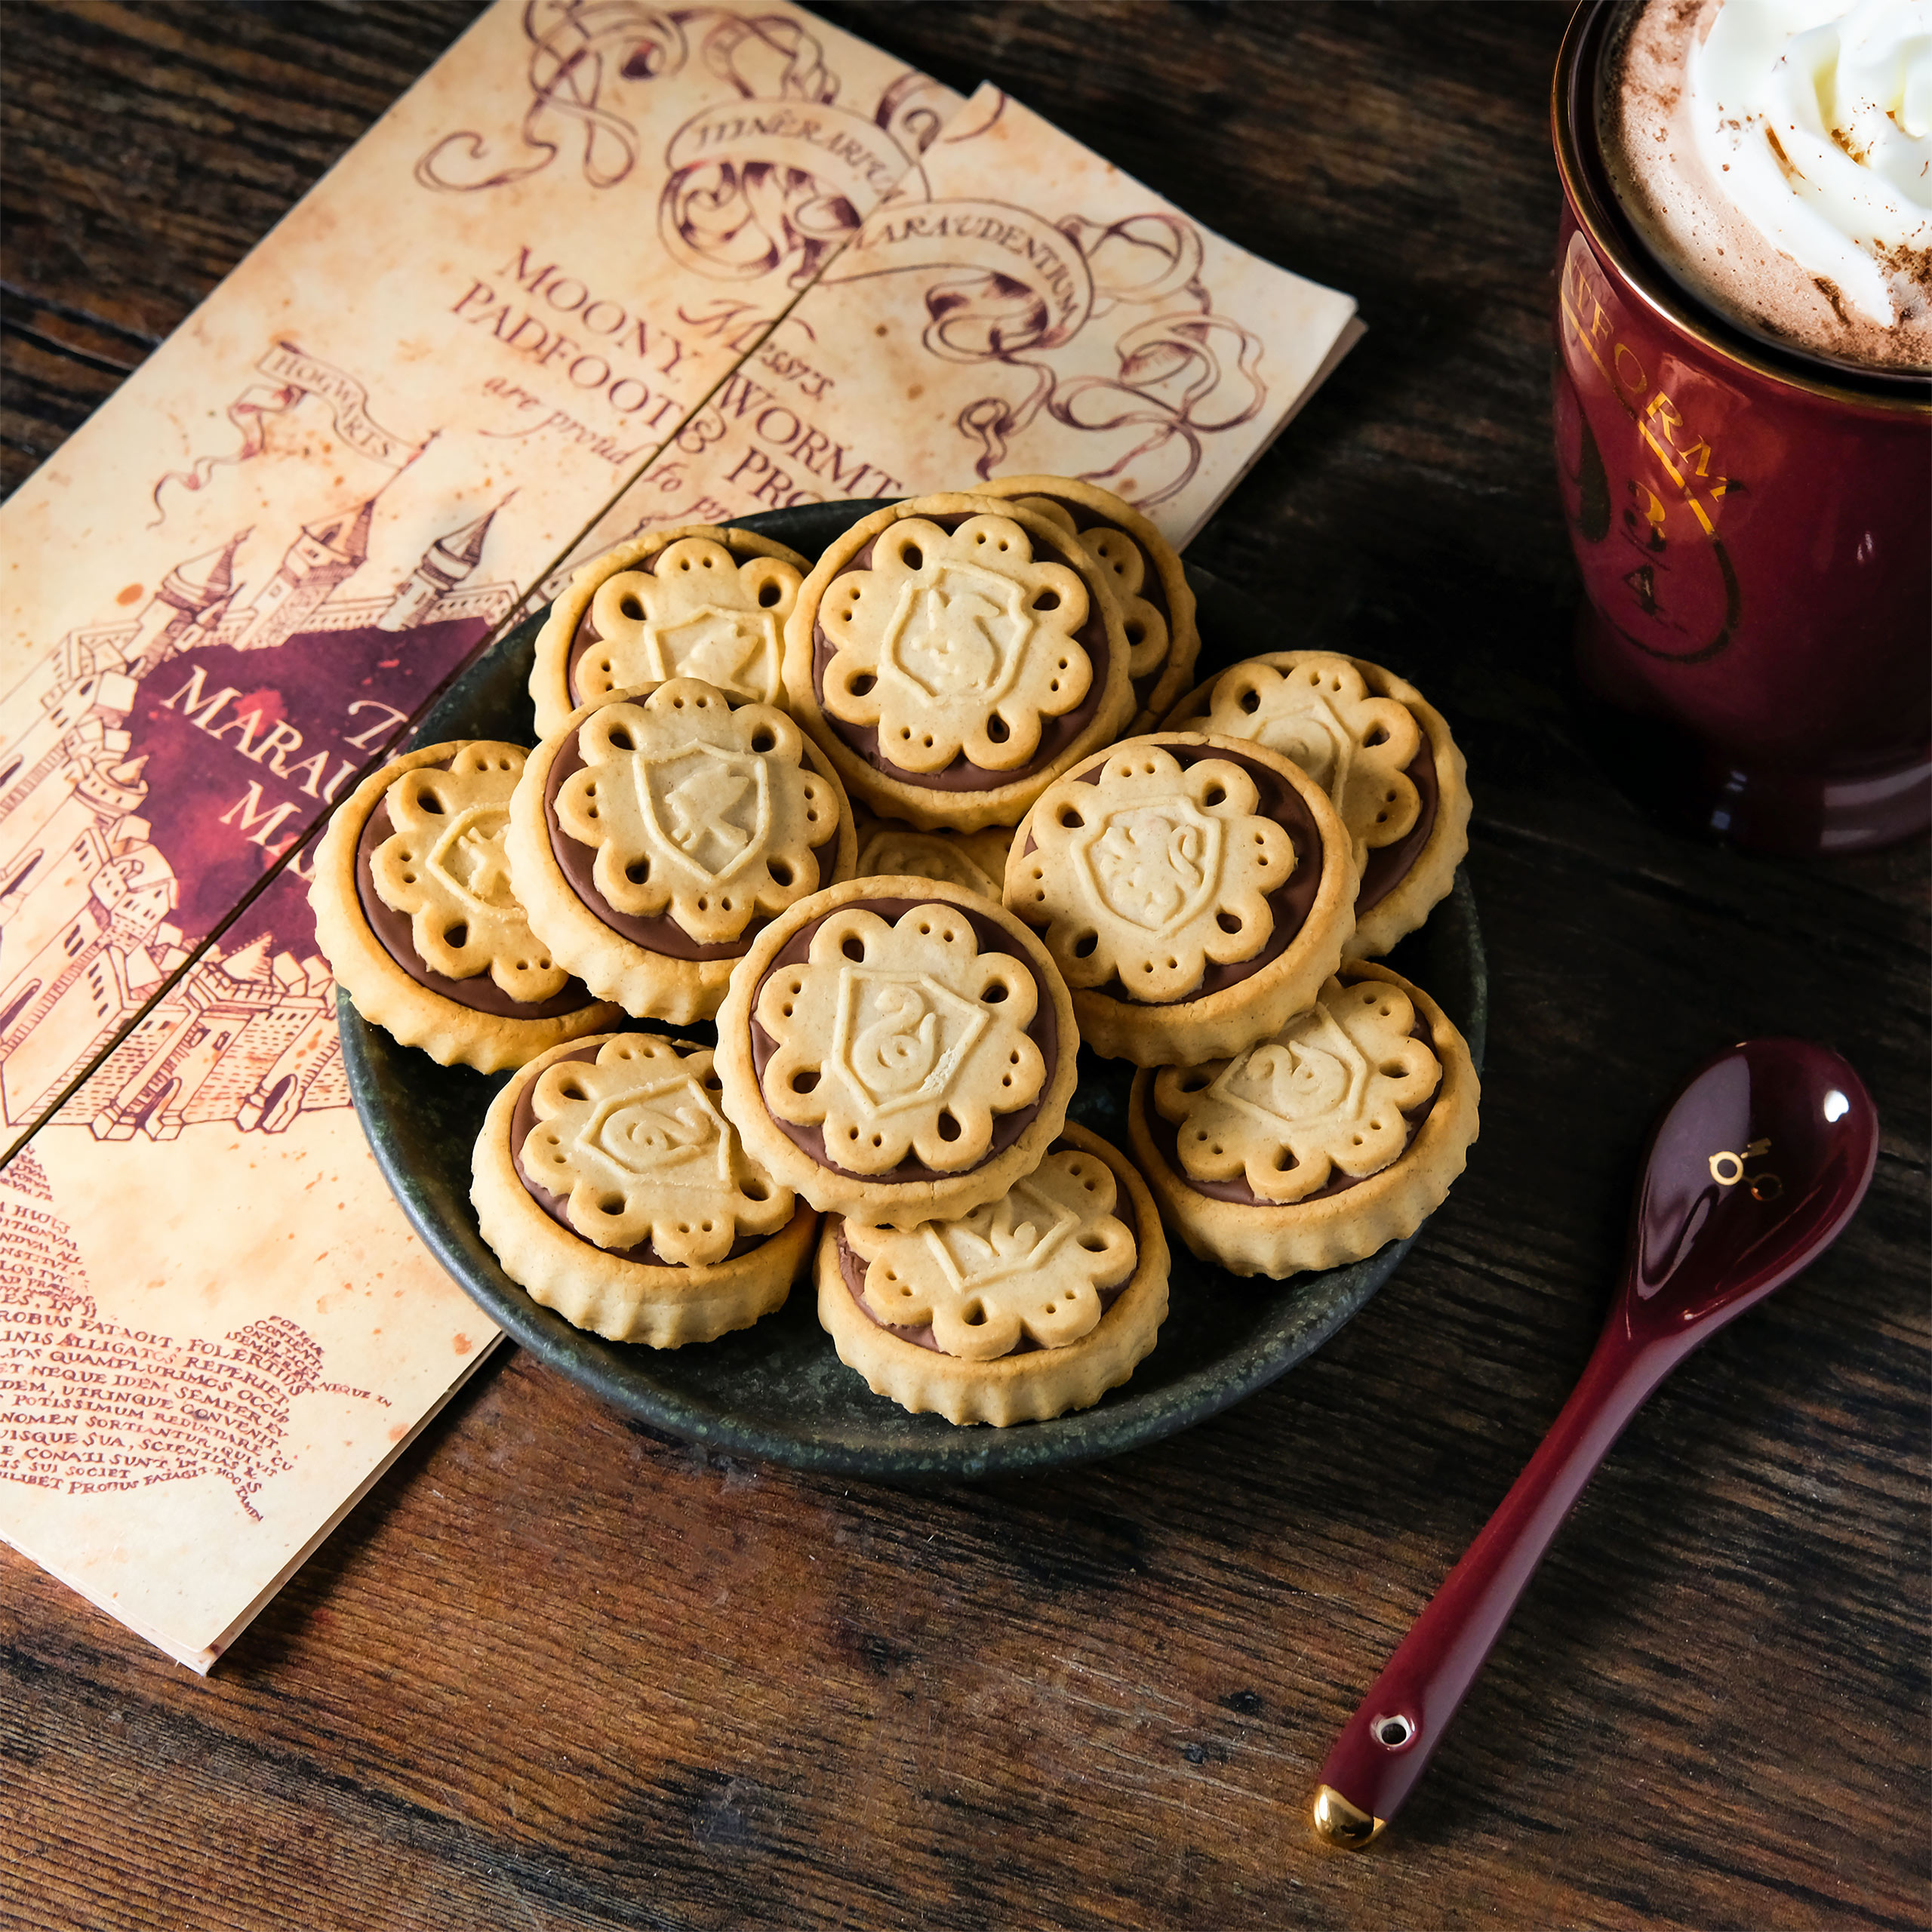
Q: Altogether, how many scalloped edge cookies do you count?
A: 12